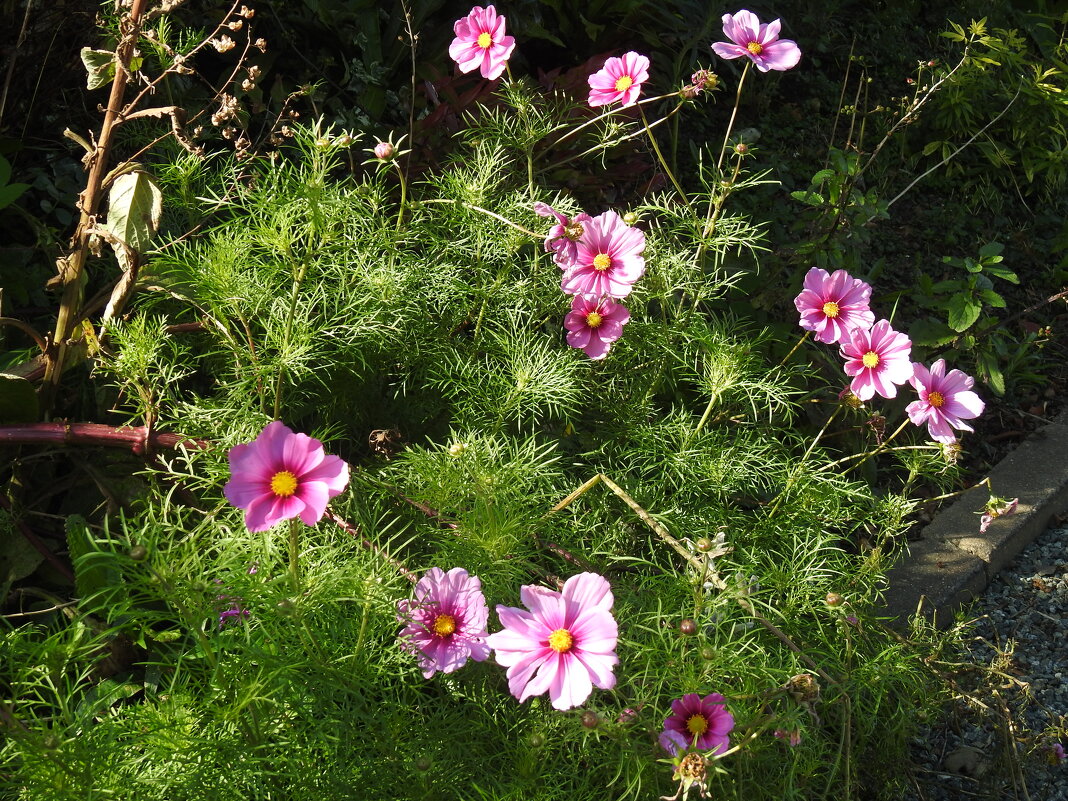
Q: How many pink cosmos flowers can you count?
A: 13